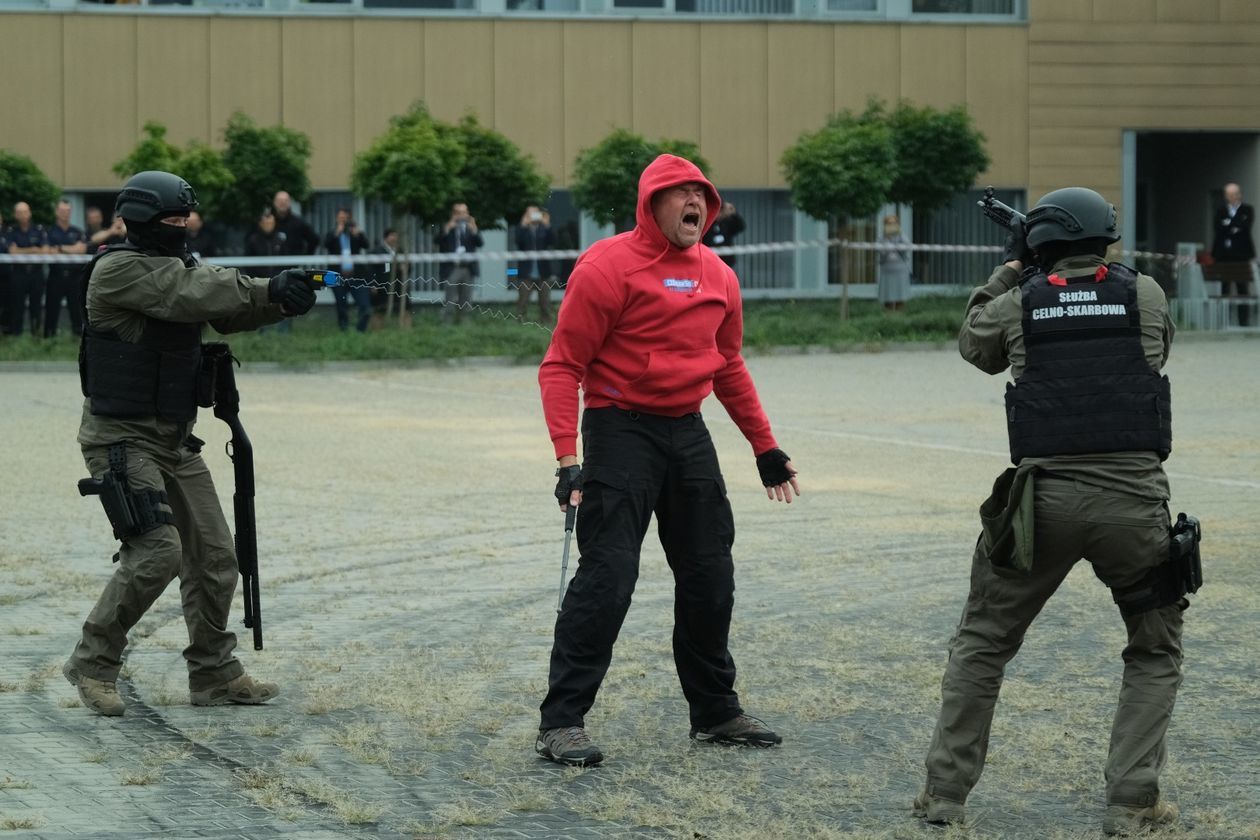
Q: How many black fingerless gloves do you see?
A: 2